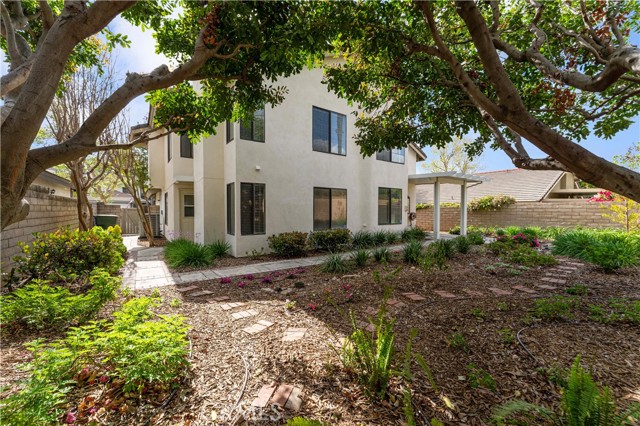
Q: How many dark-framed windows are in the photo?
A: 11